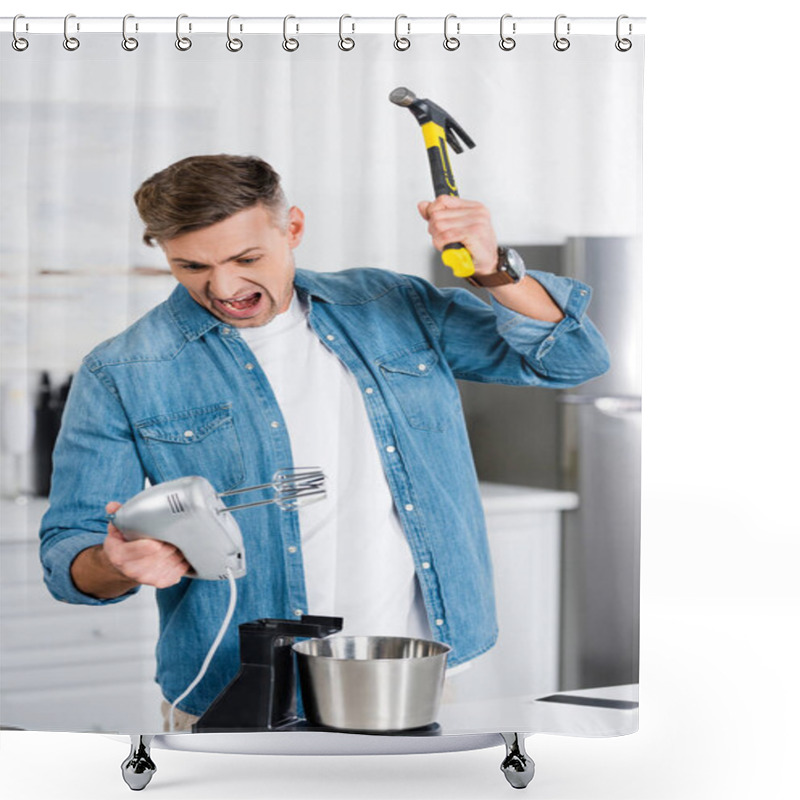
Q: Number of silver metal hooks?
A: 12